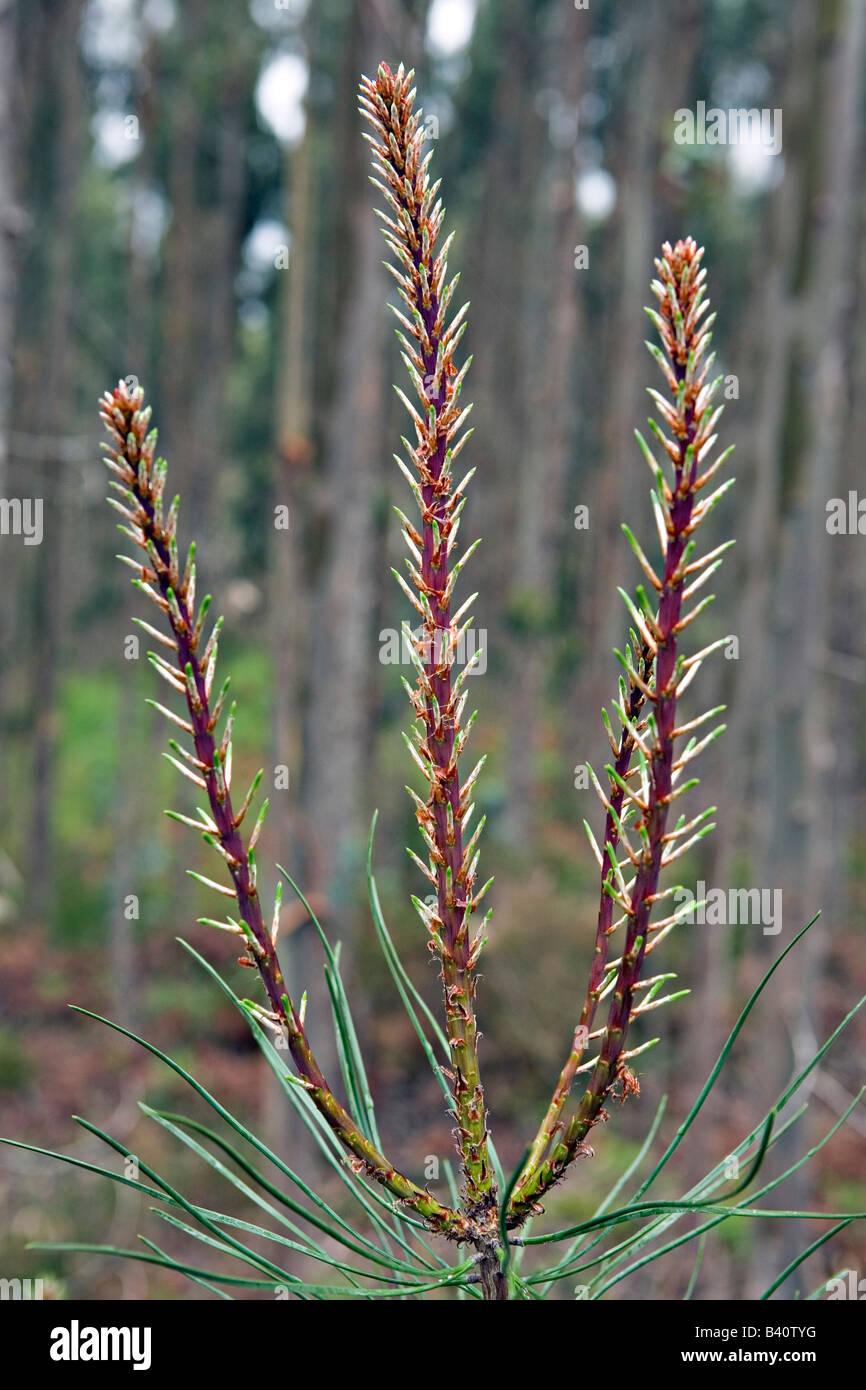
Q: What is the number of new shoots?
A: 4